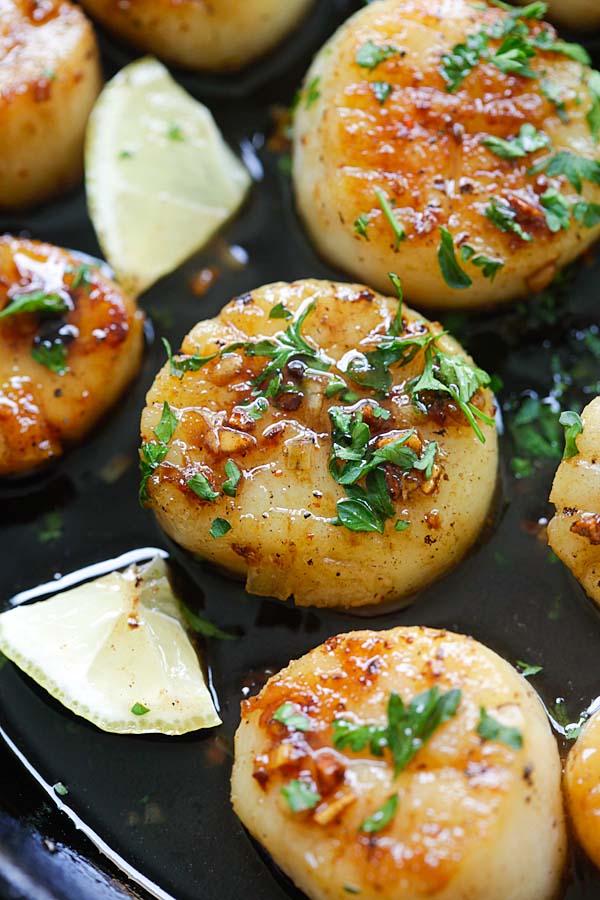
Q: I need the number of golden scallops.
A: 9